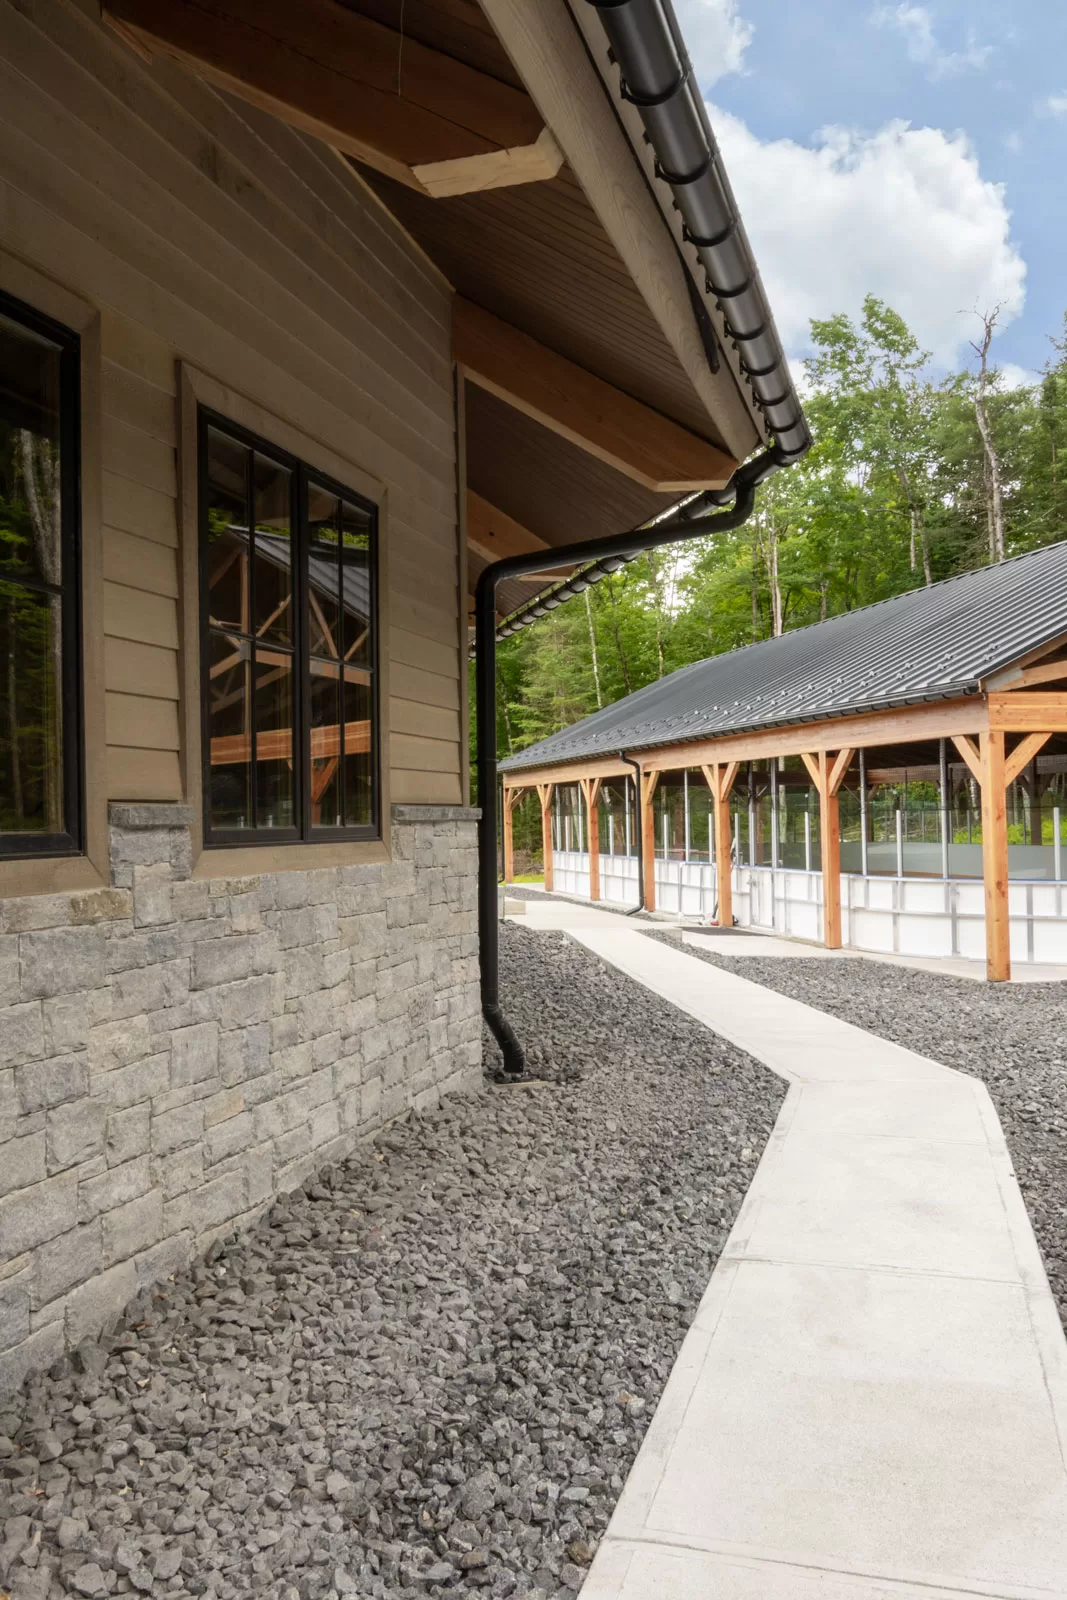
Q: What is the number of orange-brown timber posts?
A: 7